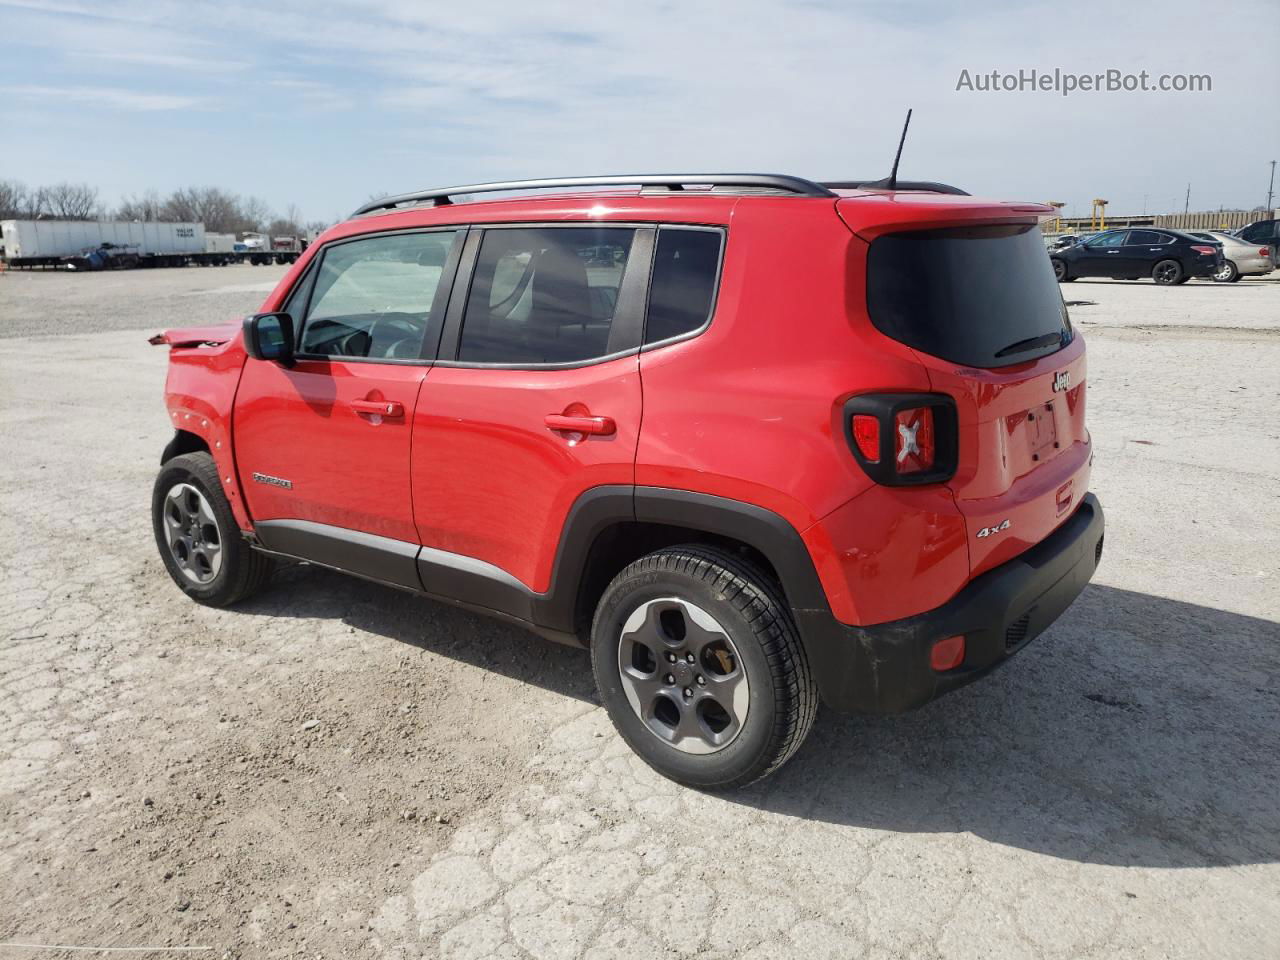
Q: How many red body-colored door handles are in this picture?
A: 2